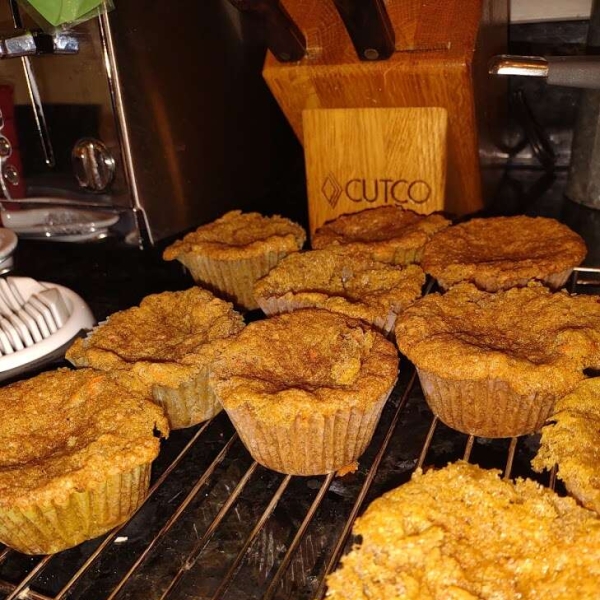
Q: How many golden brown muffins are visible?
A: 10